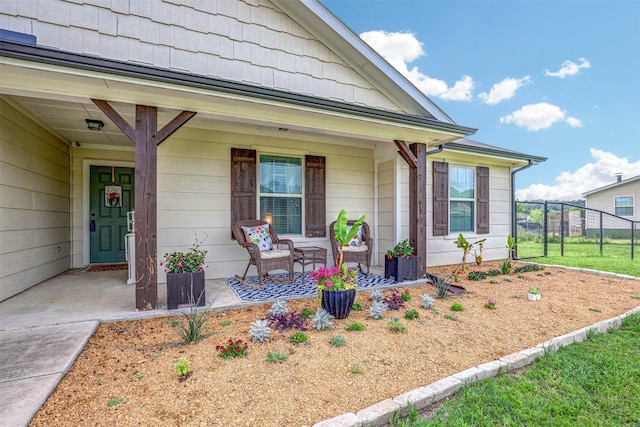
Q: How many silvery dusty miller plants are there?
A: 6